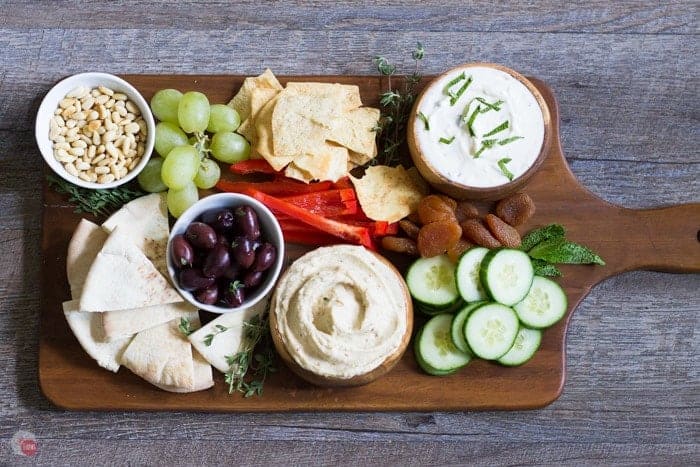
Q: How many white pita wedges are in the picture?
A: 8